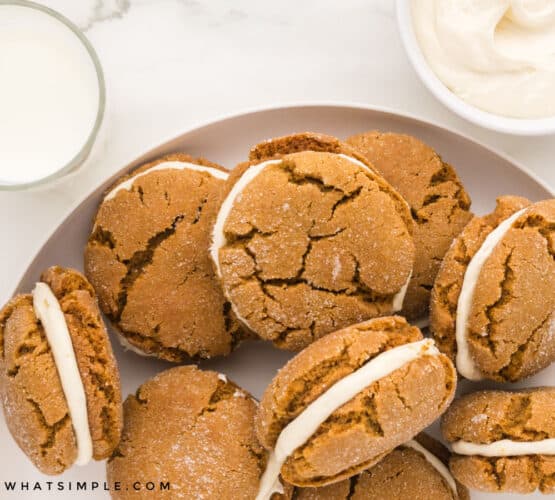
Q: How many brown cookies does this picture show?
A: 9